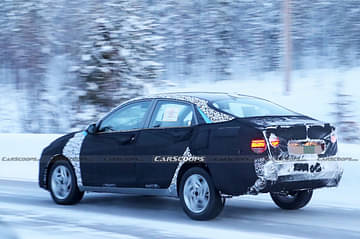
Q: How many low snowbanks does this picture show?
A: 1